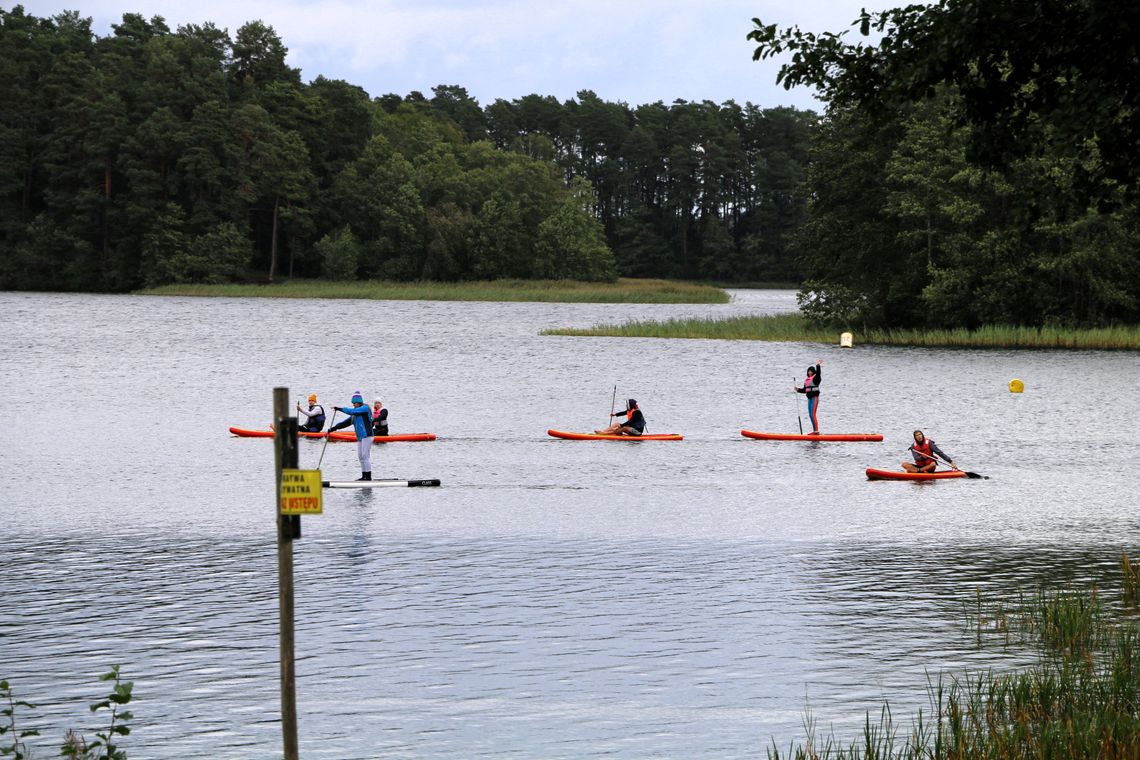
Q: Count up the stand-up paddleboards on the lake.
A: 6